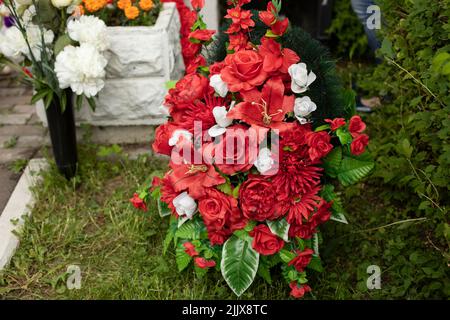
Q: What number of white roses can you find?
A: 7